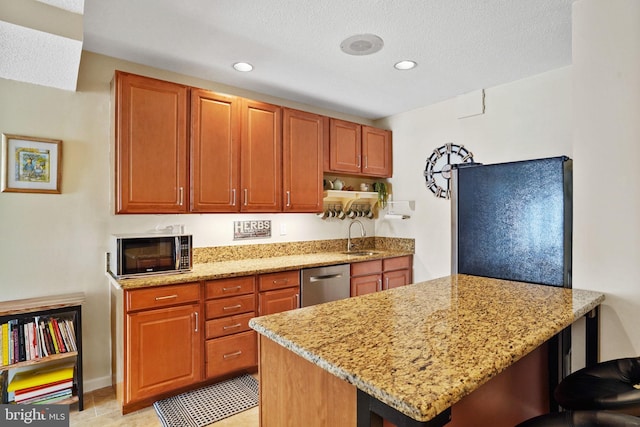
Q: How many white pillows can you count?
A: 0